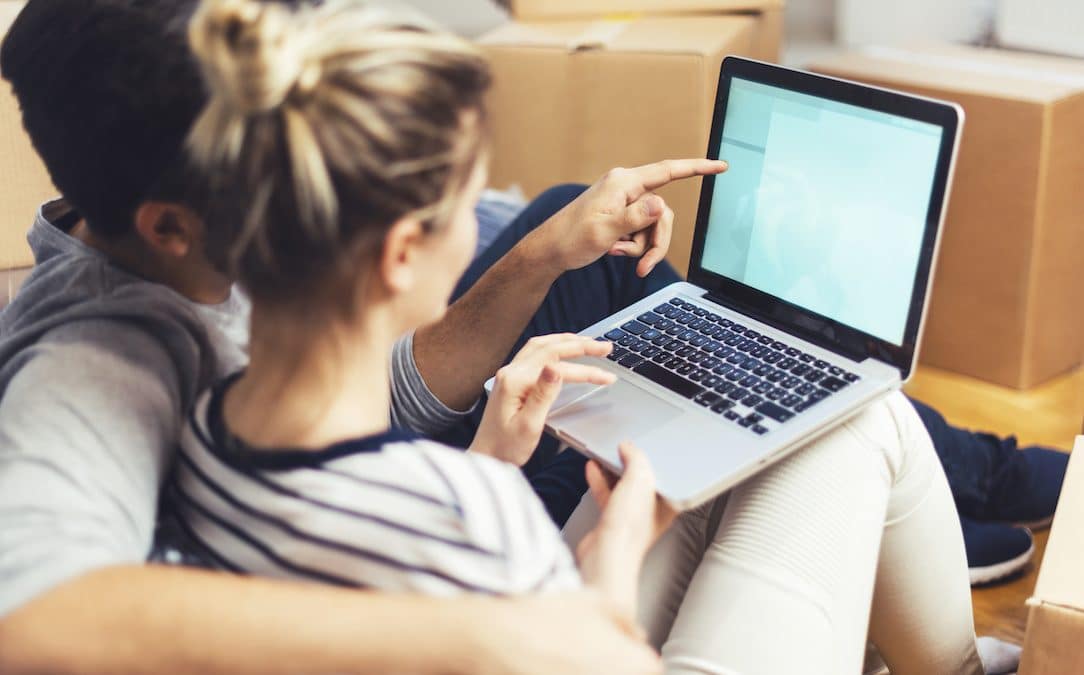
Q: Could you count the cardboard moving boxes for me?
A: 5